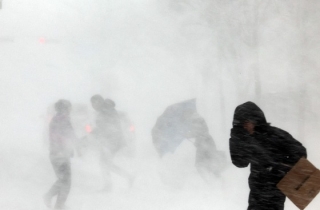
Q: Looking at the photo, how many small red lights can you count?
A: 3